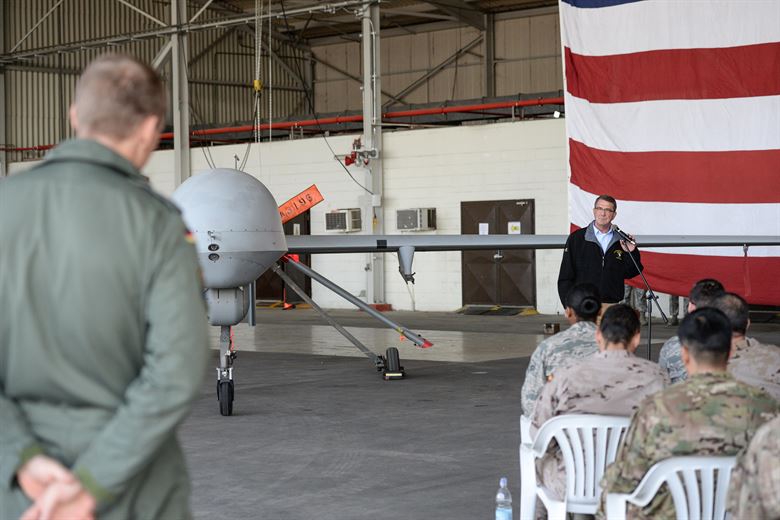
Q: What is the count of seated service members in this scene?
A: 6